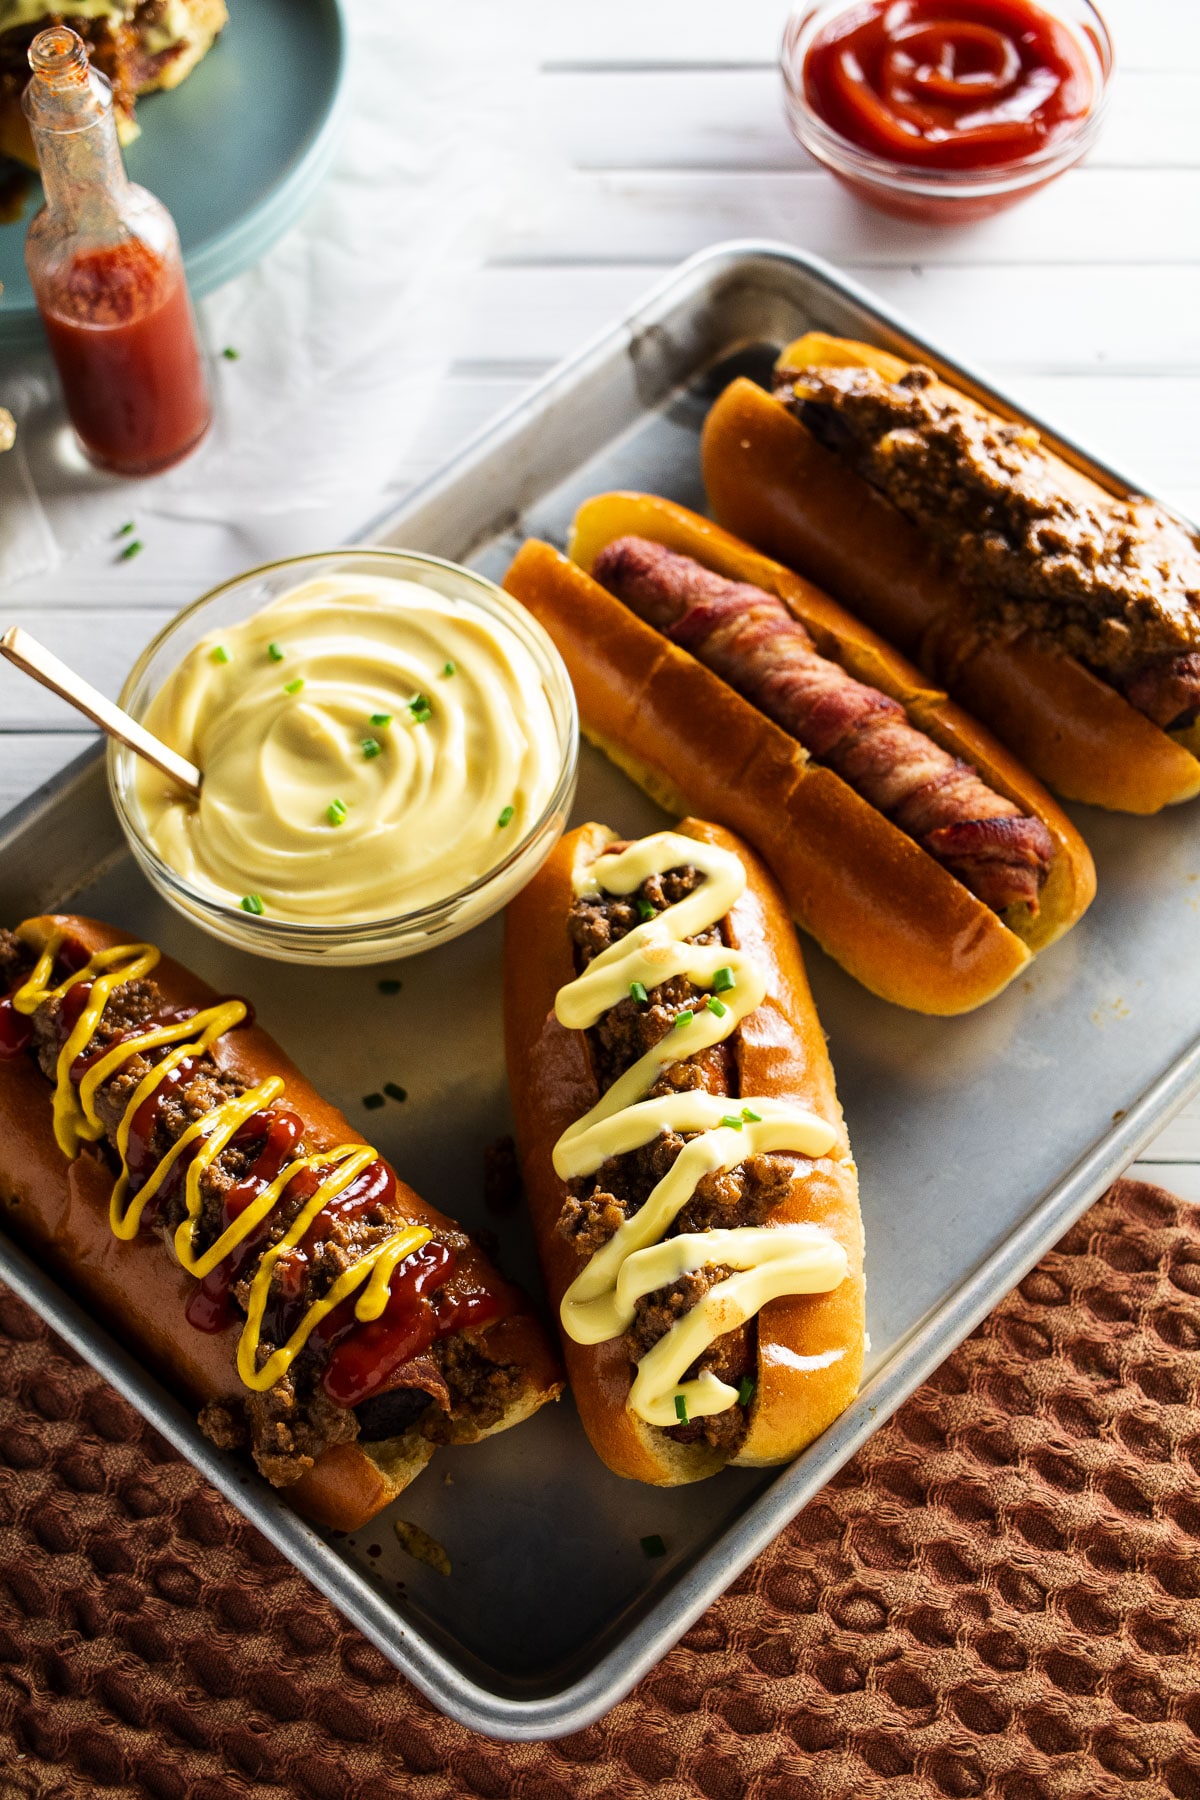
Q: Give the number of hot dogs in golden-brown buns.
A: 4